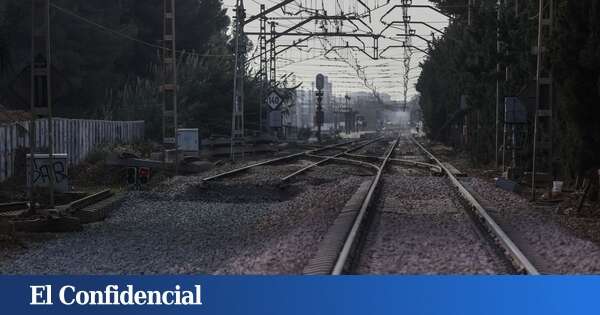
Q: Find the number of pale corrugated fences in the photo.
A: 1